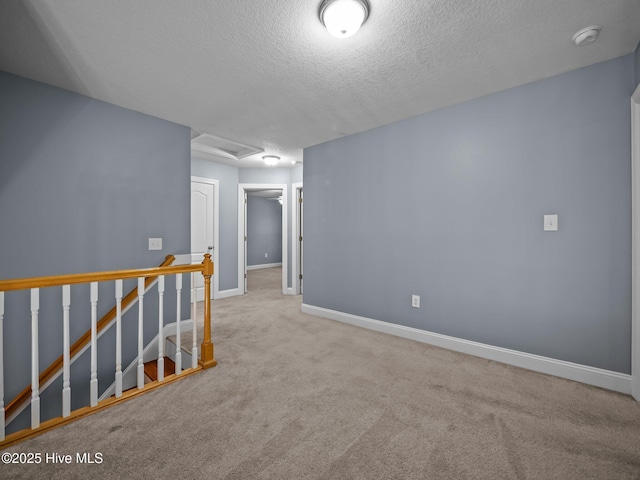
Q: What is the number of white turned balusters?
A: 9